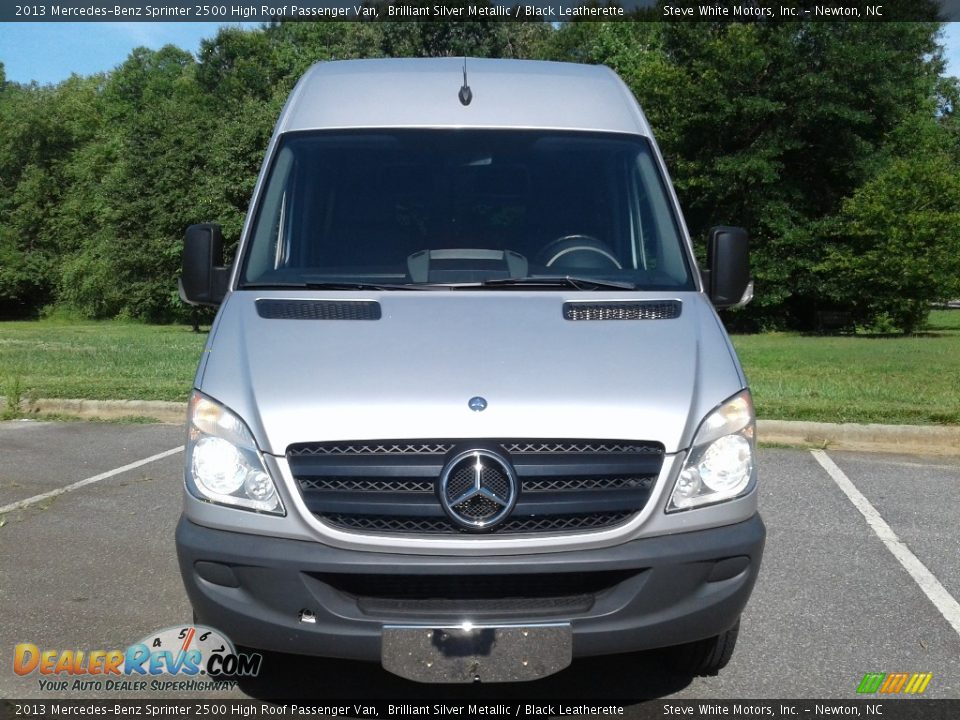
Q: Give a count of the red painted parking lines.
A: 0